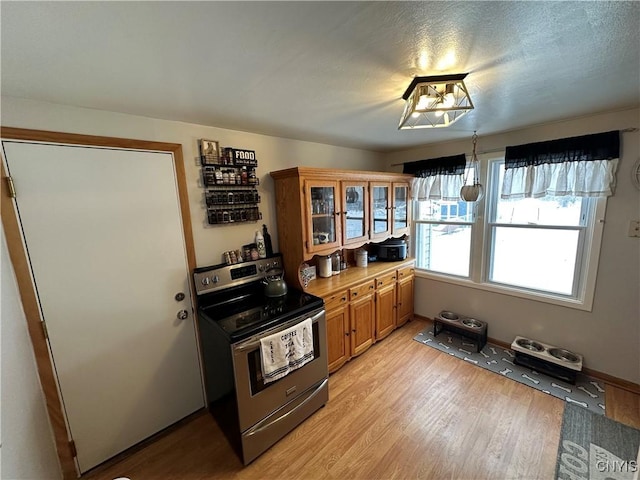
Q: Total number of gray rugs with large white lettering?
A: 1